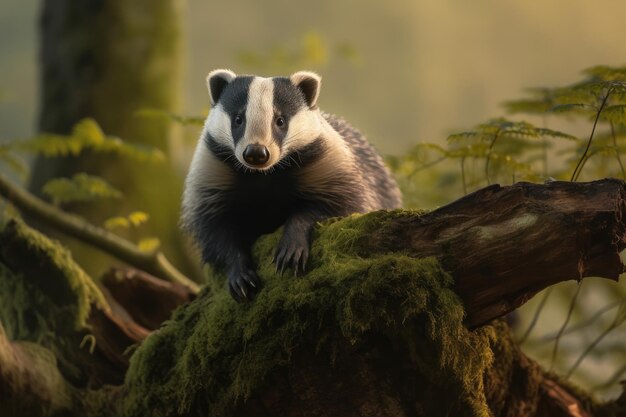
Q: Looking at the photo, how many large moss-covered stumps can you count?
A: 1